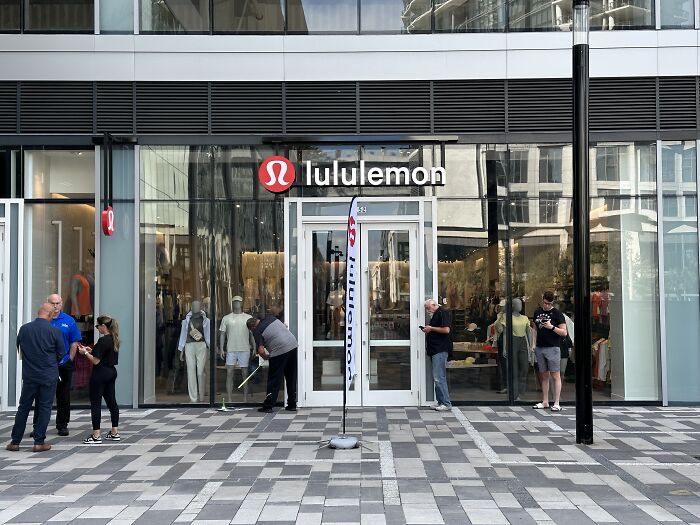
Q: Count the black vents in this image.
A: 11